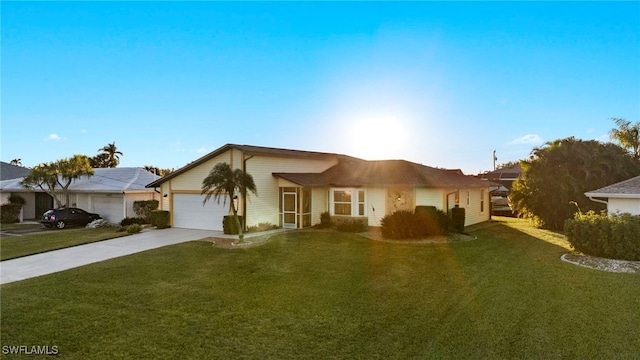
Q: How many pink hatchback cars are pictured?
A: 0